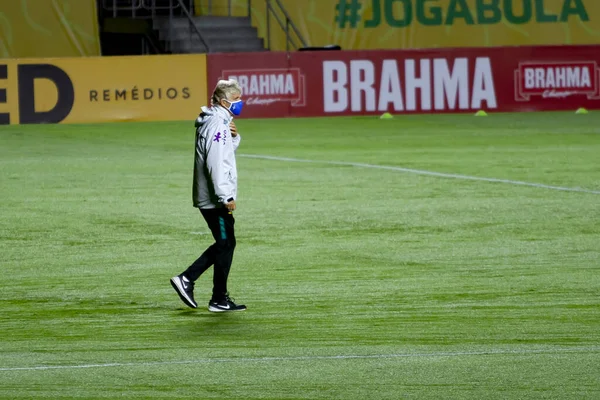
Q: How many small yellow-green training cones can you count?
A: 3